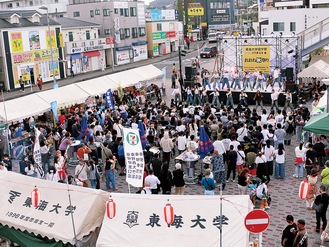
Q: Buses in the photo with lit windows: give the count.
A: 0